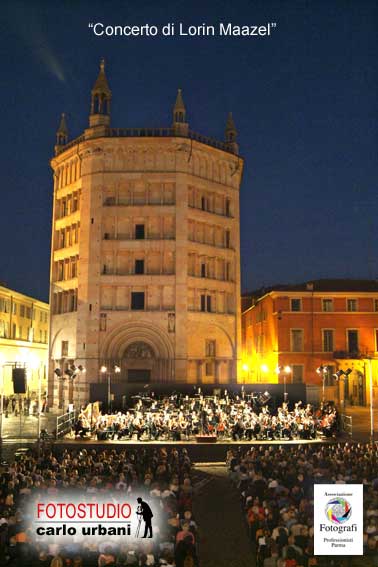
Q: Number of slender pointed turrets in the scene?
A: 4